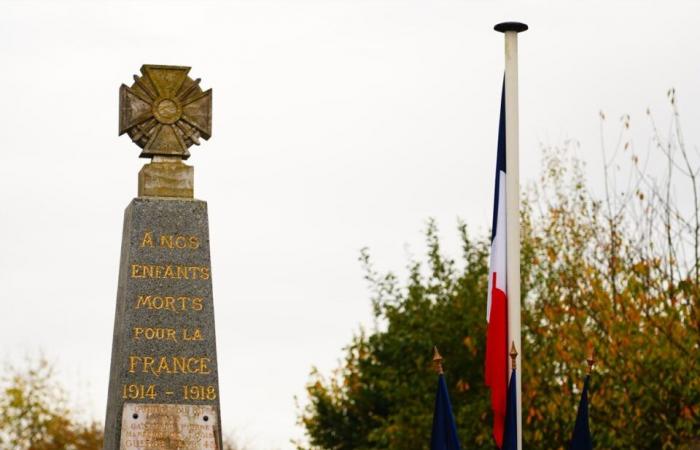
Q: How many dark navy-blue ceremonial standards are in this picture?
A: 3